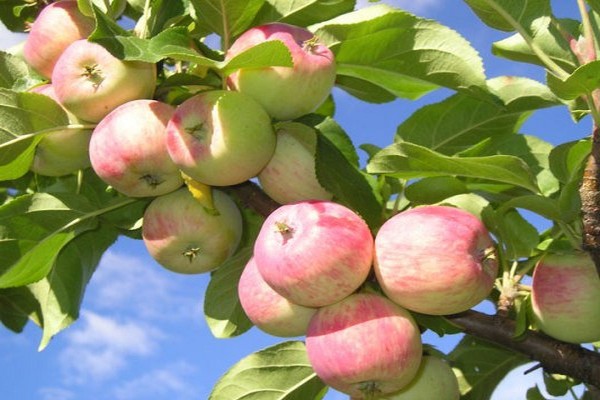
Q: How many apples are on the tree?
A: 14